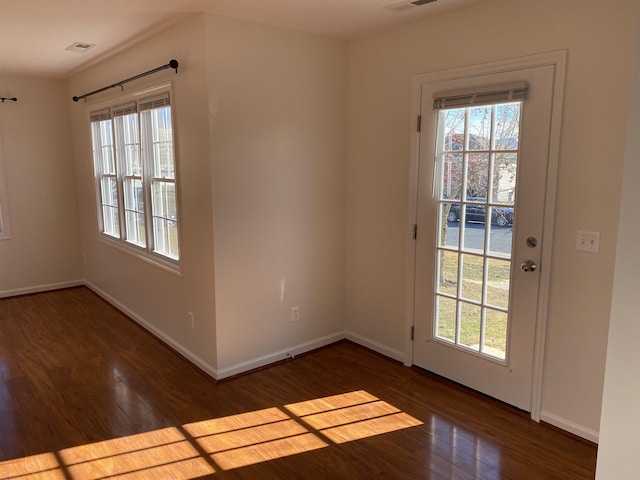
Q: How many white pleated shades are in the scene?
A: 4